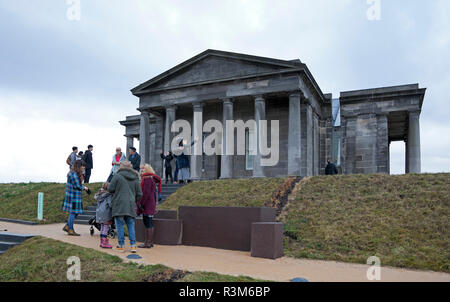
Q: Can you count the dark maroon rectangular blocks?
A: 3